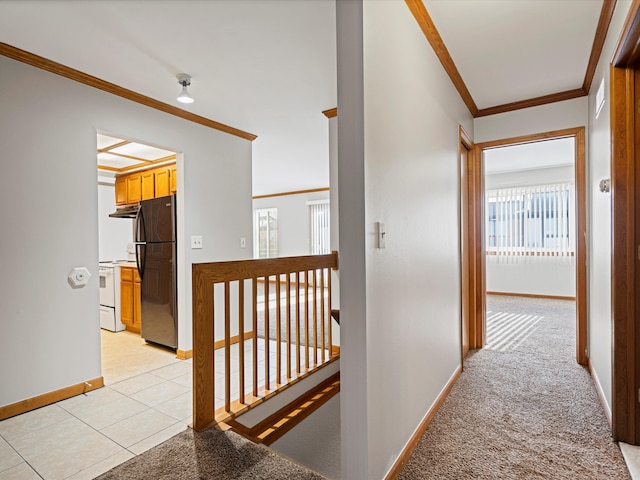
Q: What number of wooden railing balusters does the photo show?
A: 11